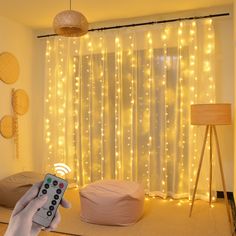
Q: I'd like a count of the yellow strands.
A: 12